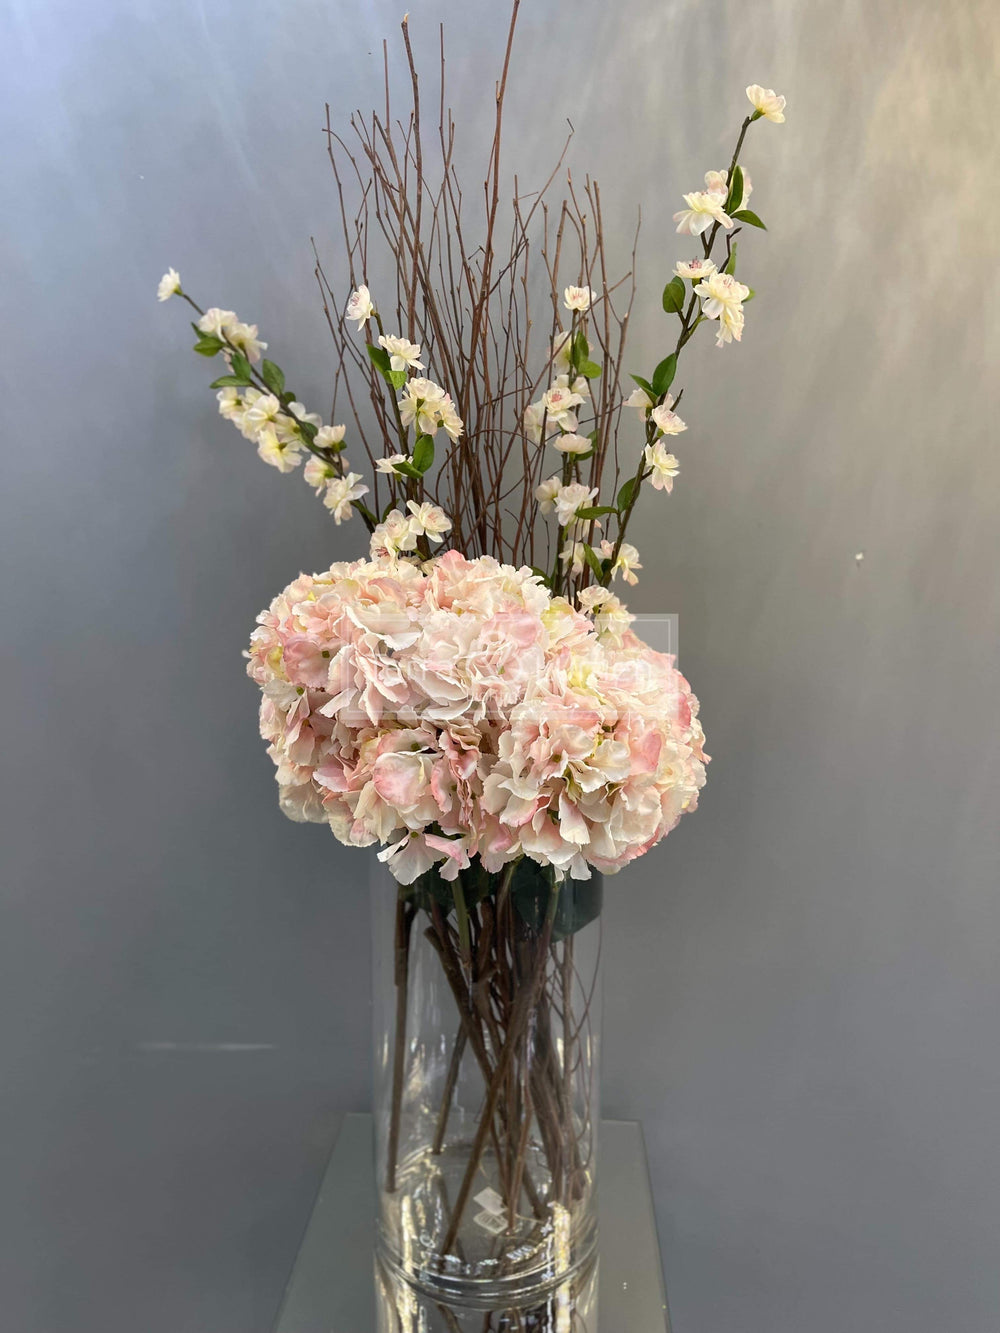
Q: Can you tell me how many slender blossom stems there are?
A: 4